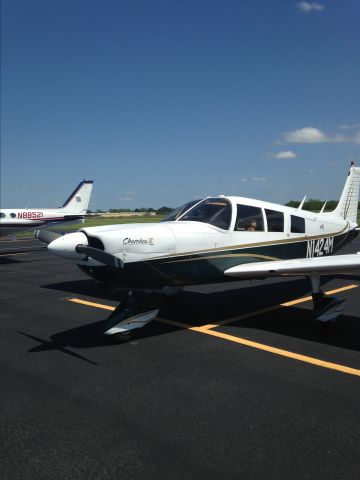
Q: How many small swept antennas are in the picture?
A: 2